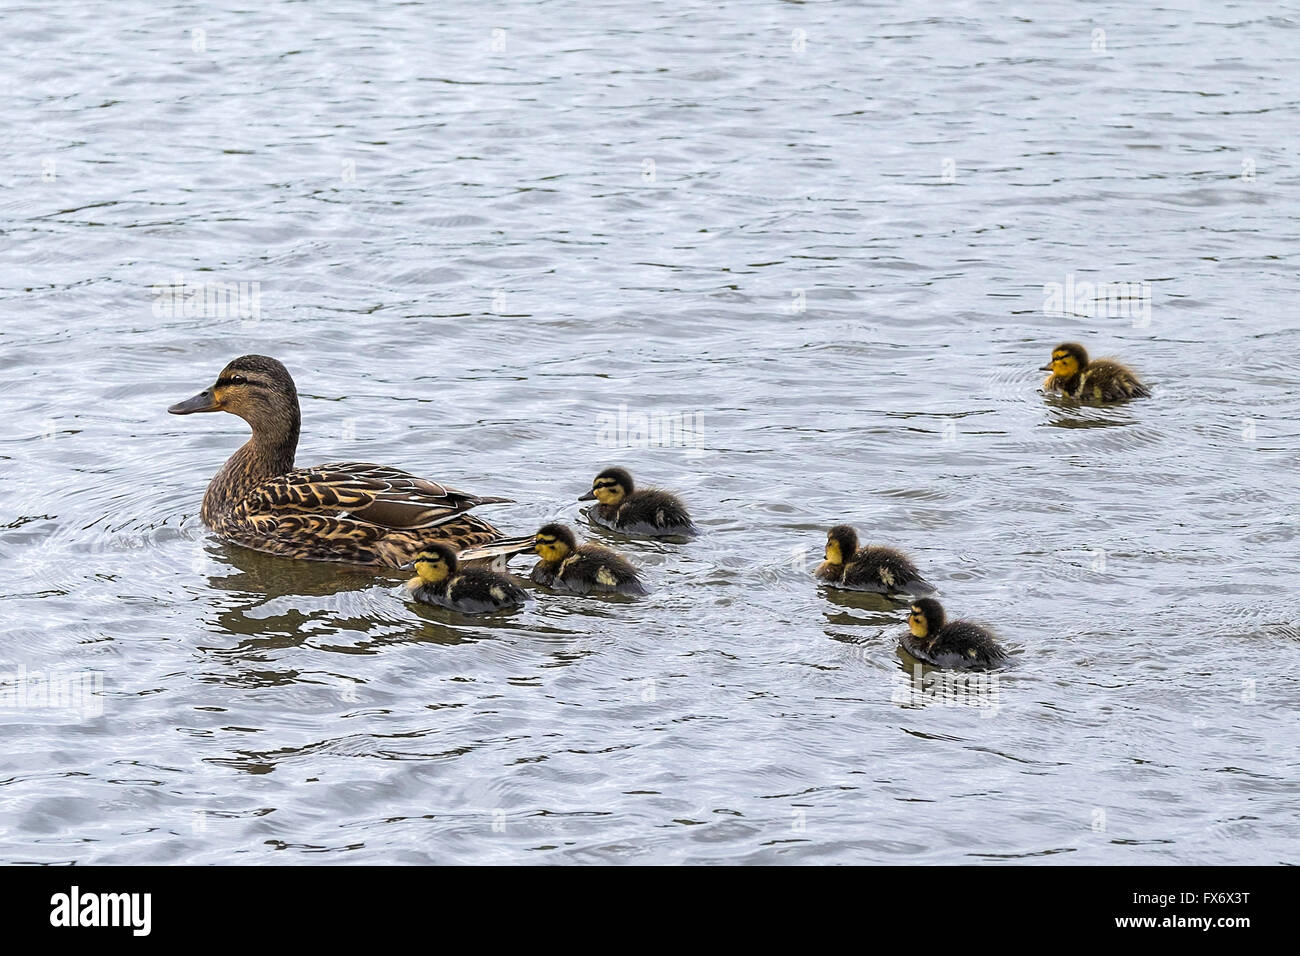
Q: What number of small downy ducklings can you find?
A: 6